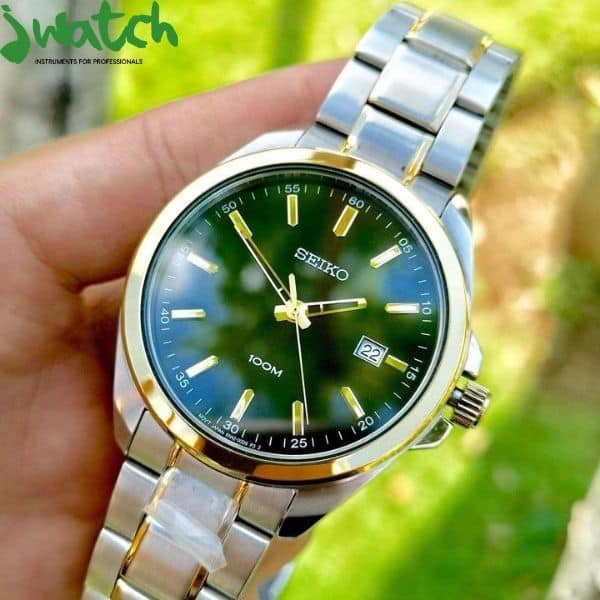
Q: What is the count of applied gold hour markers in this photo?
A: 12